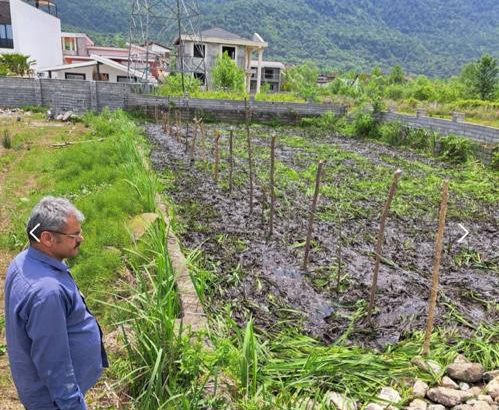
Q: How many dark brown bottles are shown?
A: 0